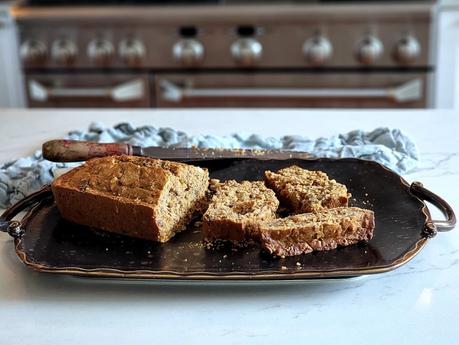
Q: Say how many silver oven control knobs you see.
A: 9